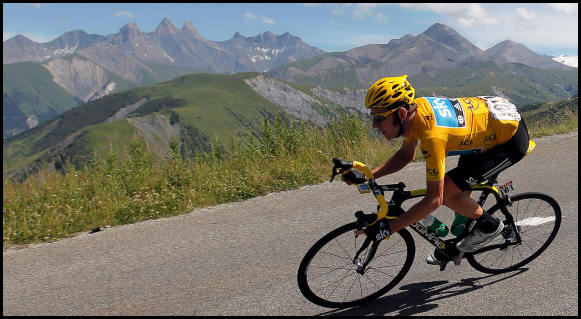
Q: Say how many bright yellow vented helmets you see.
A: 1